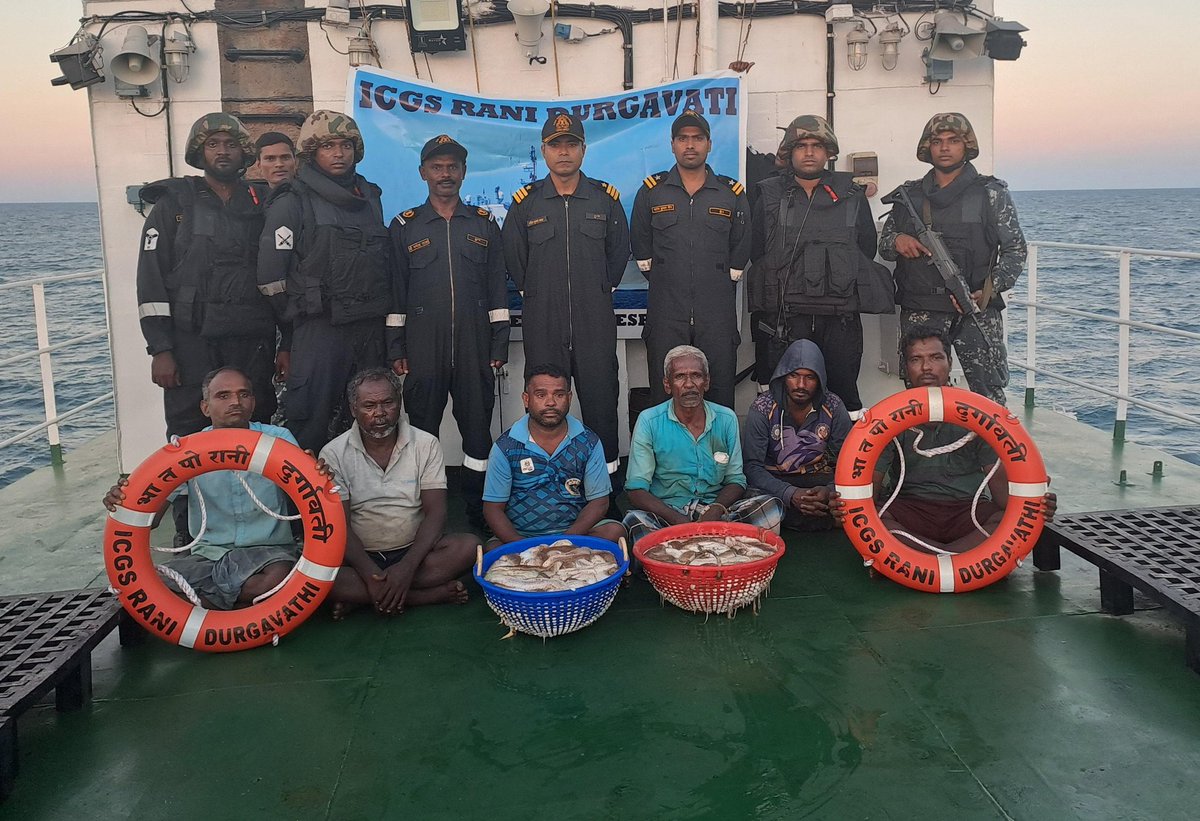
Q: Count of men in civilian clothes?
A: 6